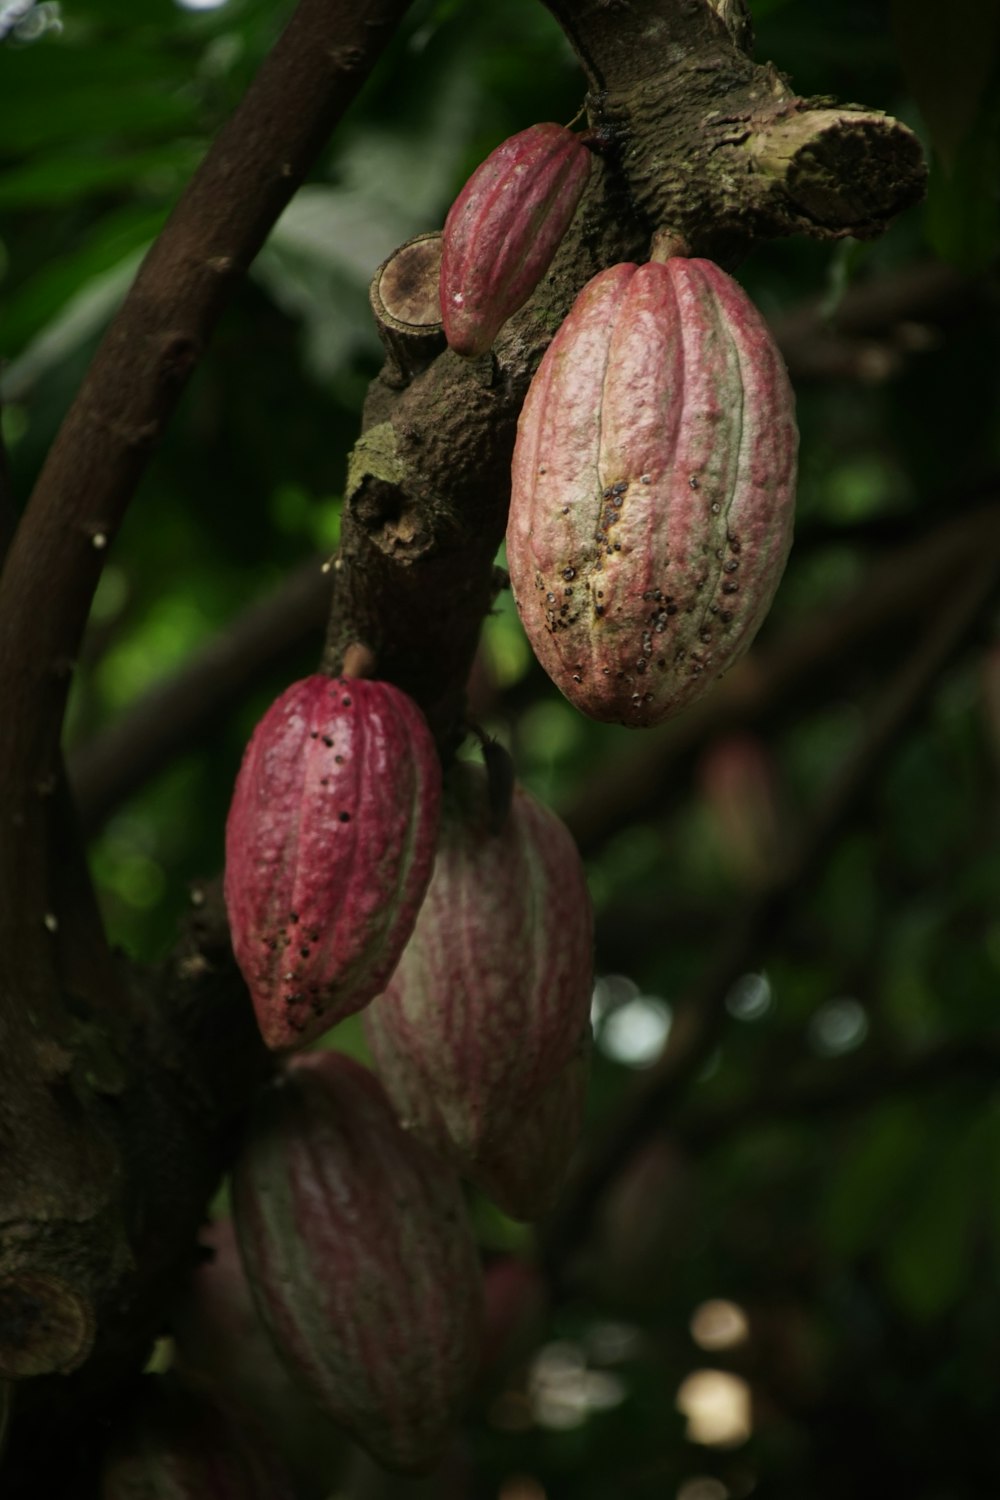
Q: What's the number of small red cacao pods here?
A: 2